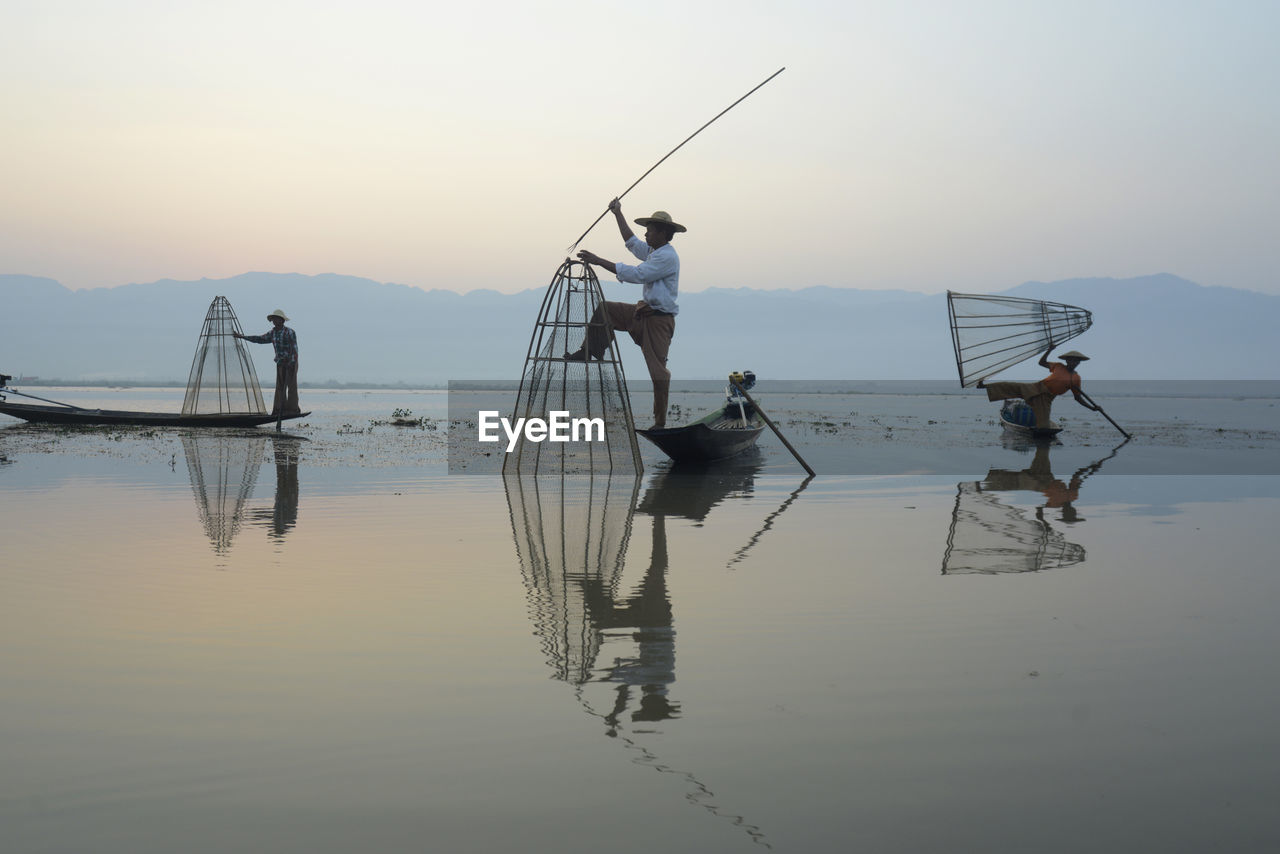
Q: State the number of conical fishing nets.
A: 3